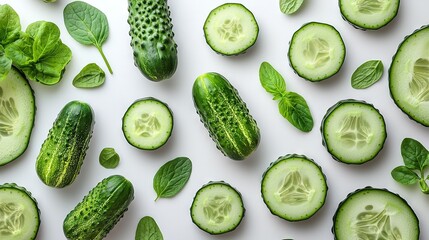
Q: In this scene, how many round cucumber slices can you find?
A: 11